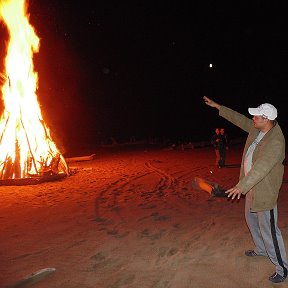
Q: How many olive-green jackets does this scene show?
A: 1